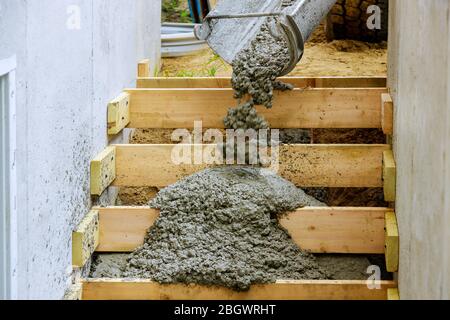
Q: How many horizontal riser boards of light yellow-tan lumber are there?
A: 5